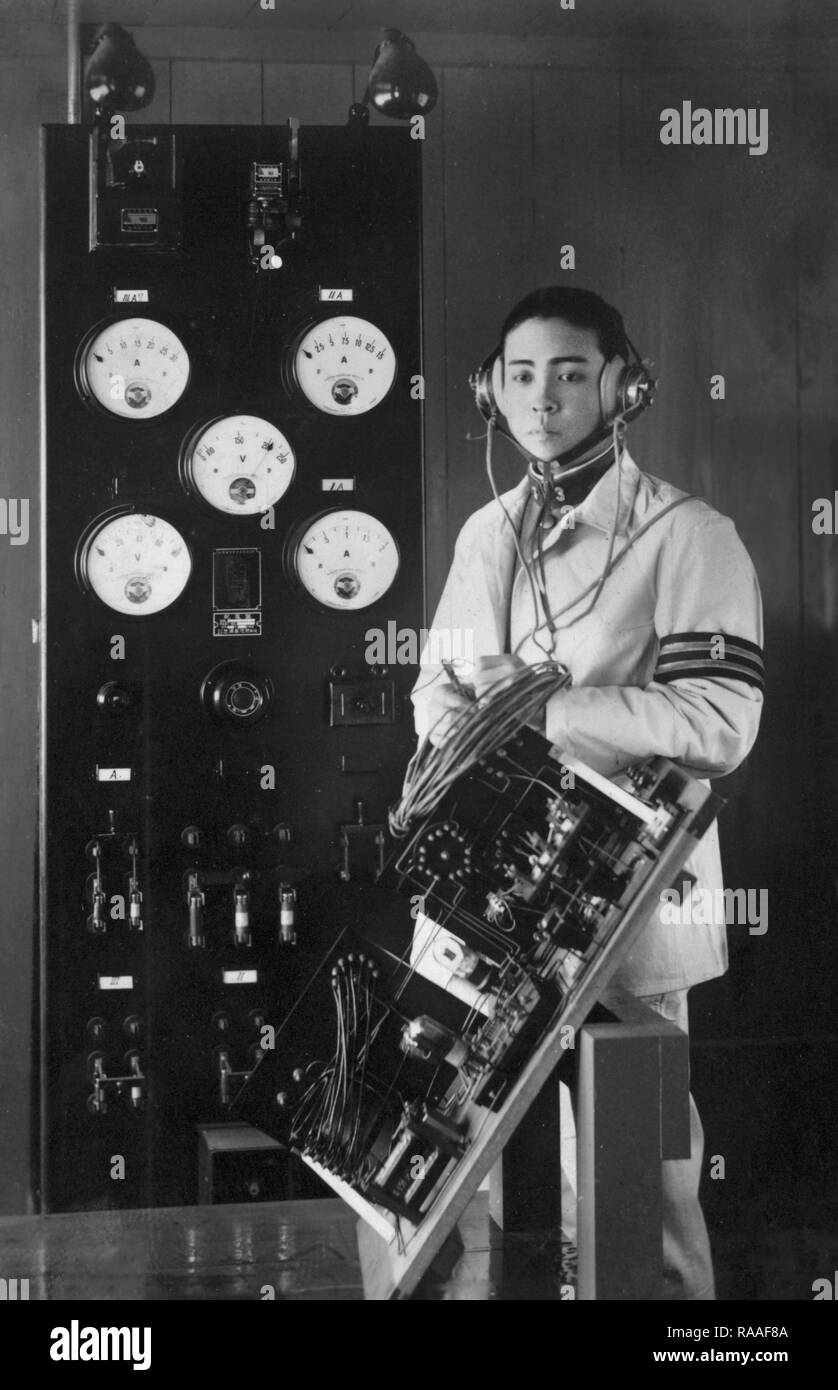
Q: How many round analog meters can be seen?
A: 5